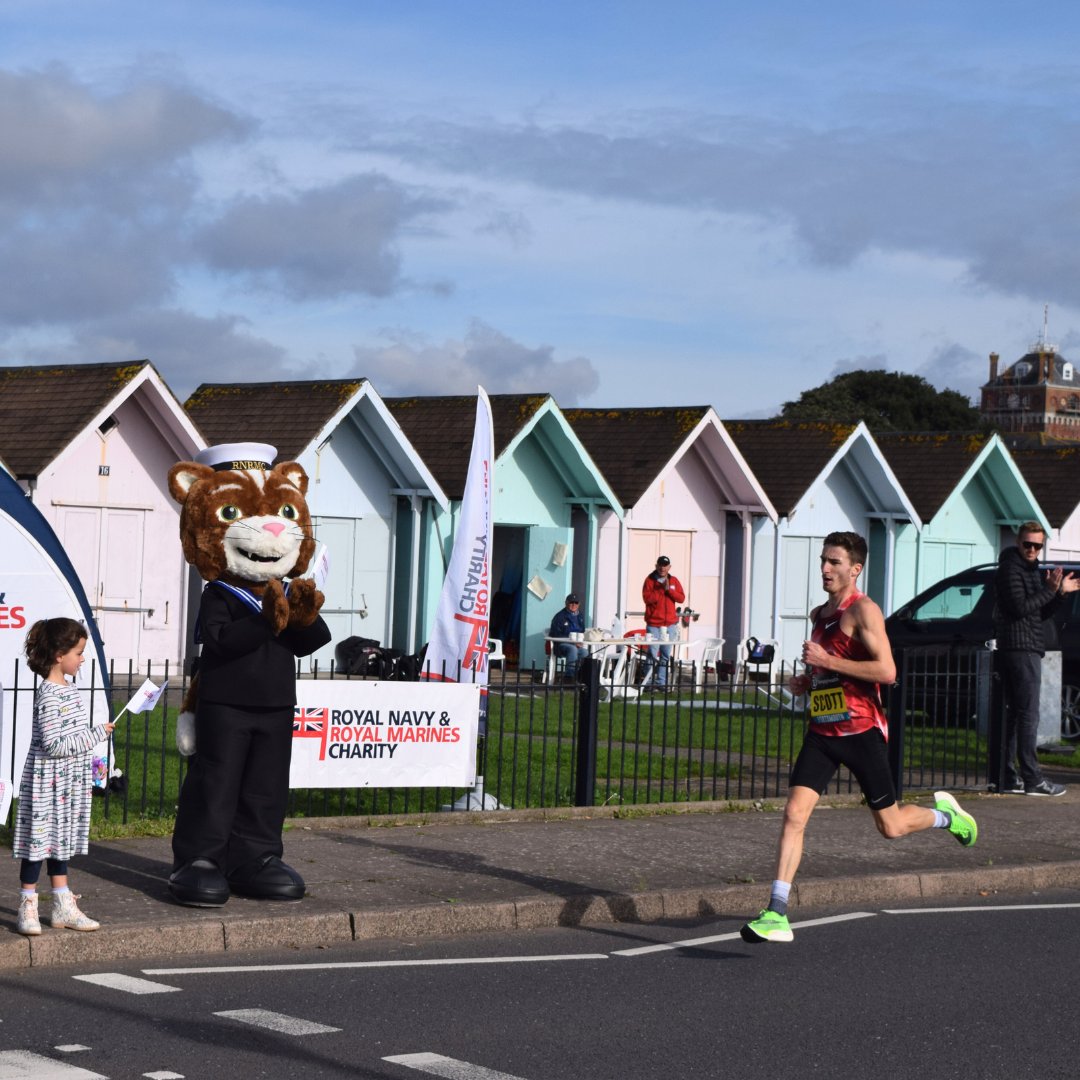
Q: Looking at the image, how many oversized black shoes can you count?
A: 2